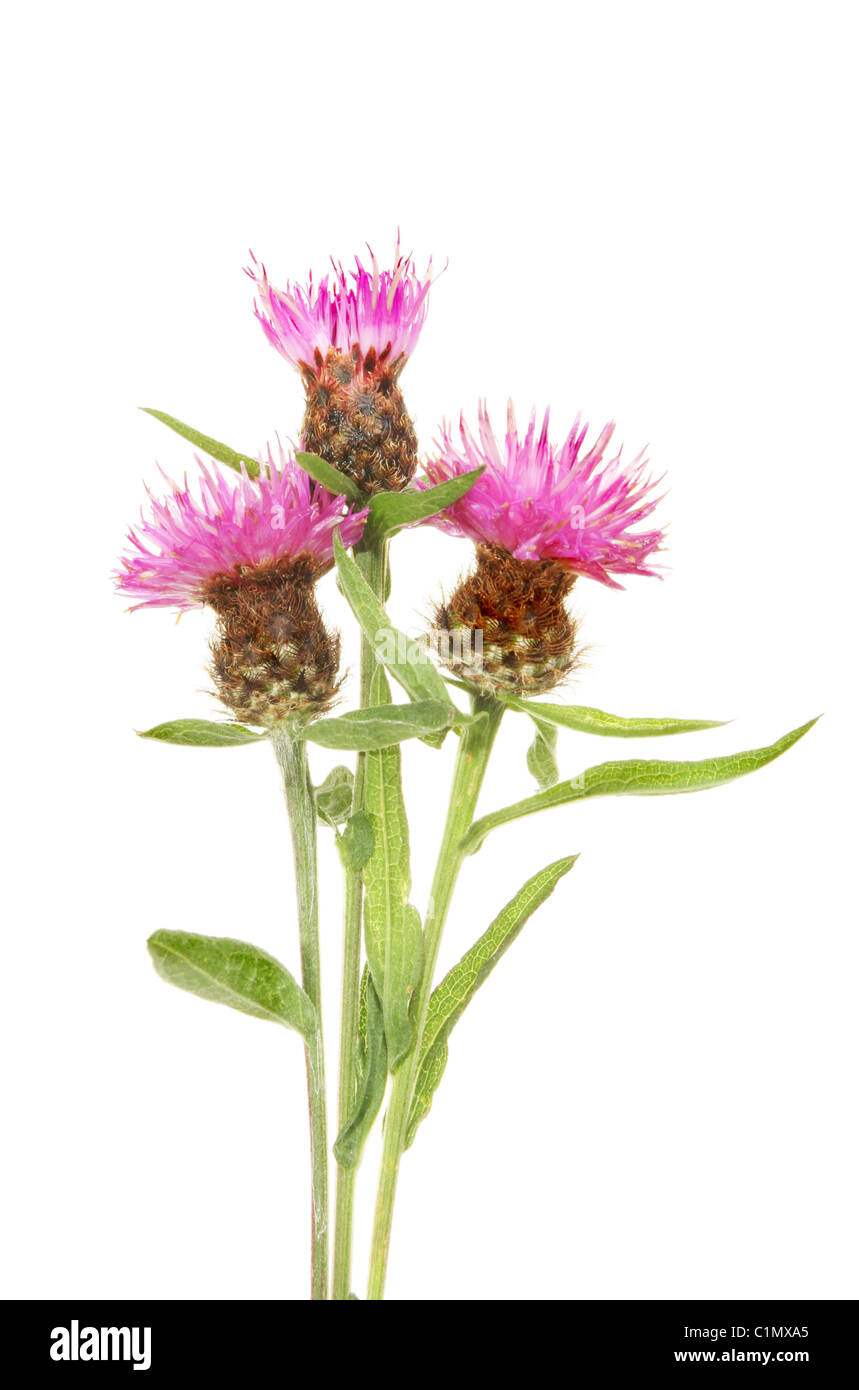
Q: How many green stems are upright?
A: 3